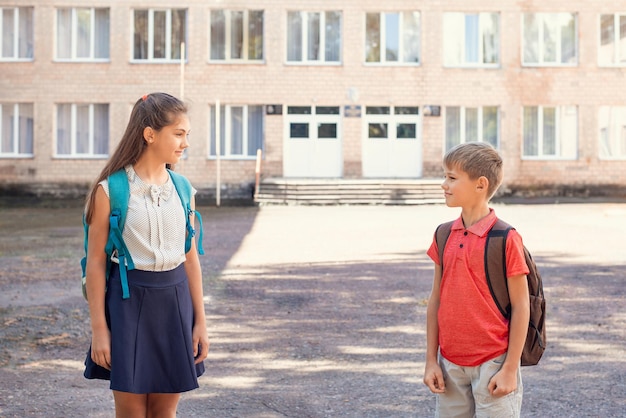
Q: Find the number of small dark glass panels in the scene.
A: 8